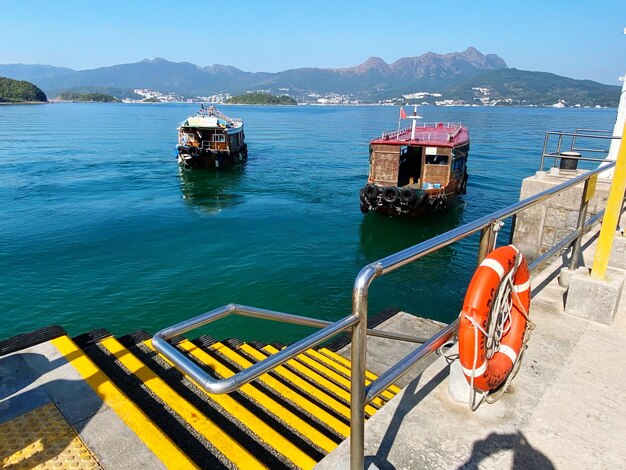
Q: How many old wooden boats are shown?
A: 2